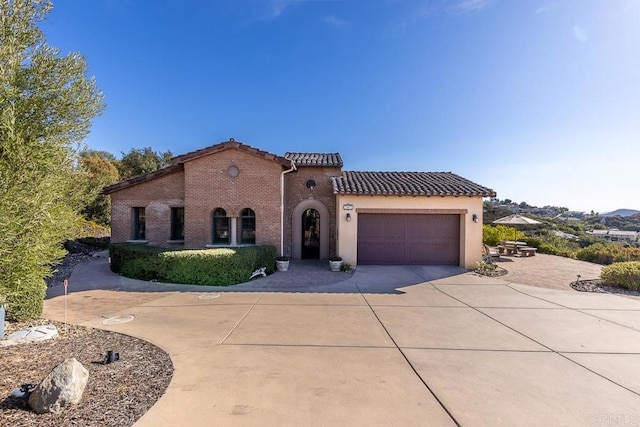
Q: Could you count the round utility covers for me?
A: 2